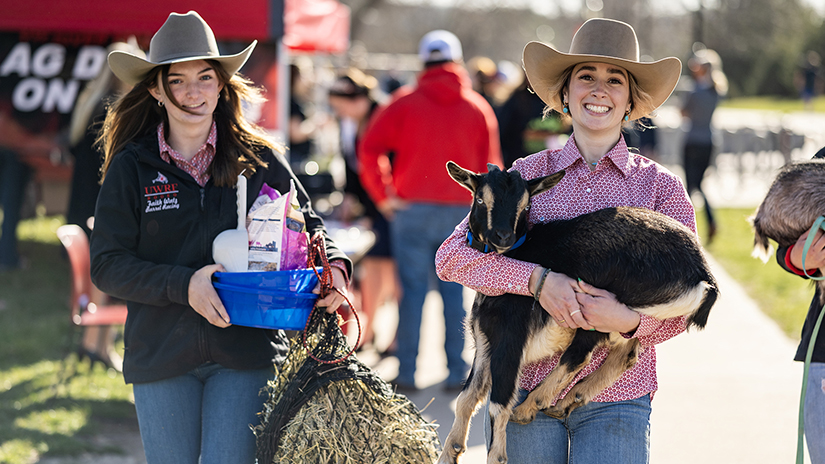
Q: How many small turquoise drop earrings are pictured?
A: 2